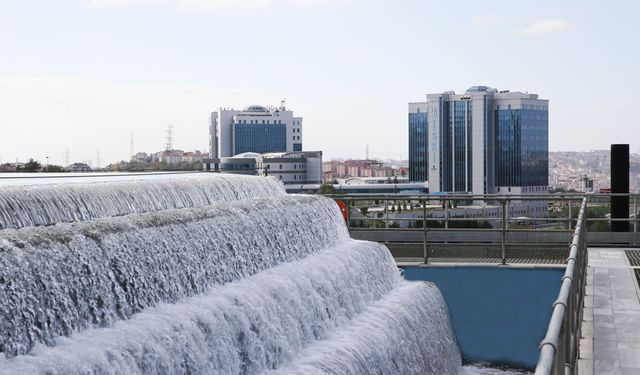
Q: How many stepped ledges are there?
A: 4